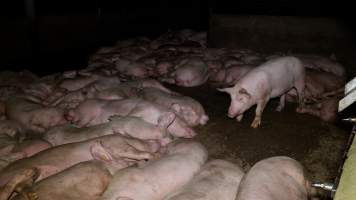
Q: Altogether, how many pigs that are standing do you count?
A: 1